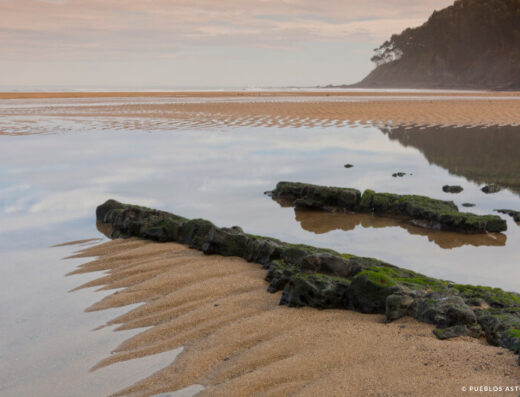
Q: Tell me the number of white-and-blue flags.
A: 0